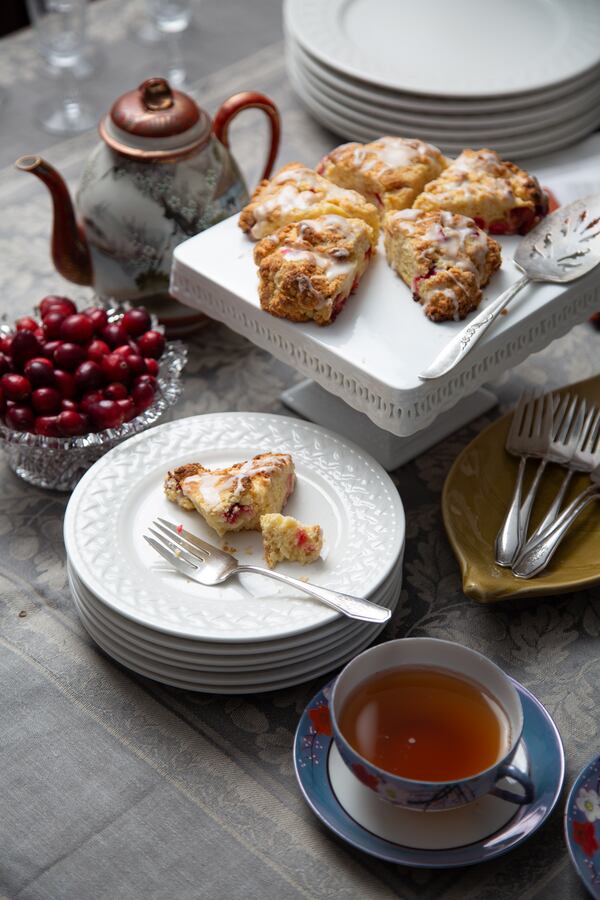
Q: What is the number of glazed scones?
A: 6